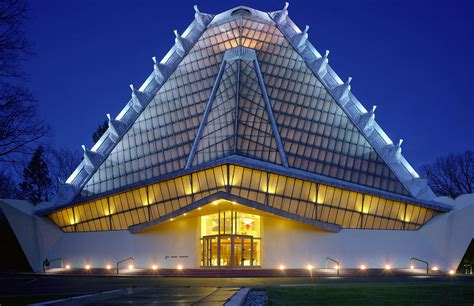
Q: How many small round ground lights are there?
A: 14